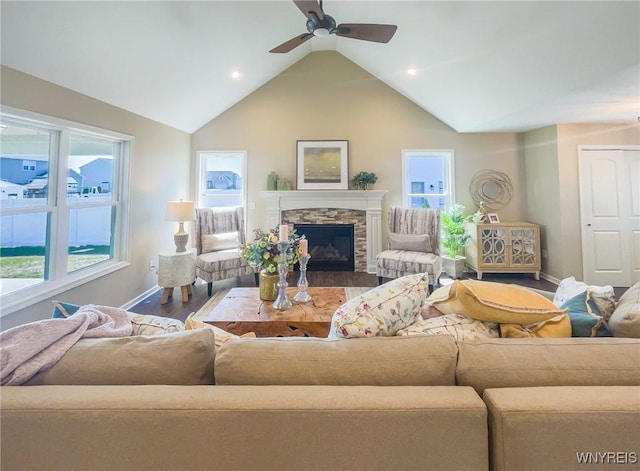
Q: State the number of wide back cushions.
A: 3